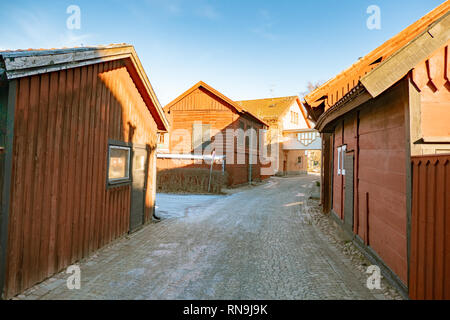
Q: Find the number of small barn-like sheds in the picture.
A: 3